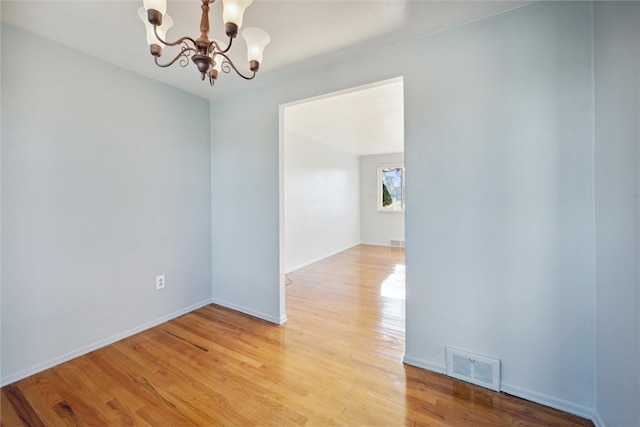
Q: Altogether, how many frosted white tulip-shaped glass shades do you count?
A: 5